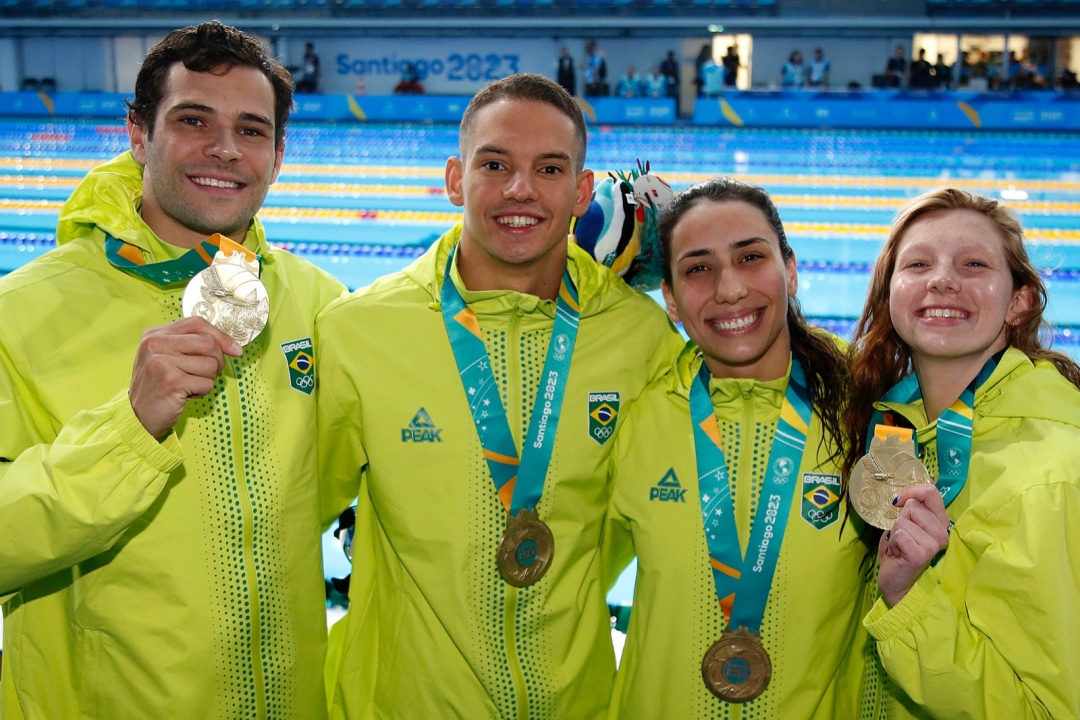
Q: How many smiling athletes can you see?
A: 4